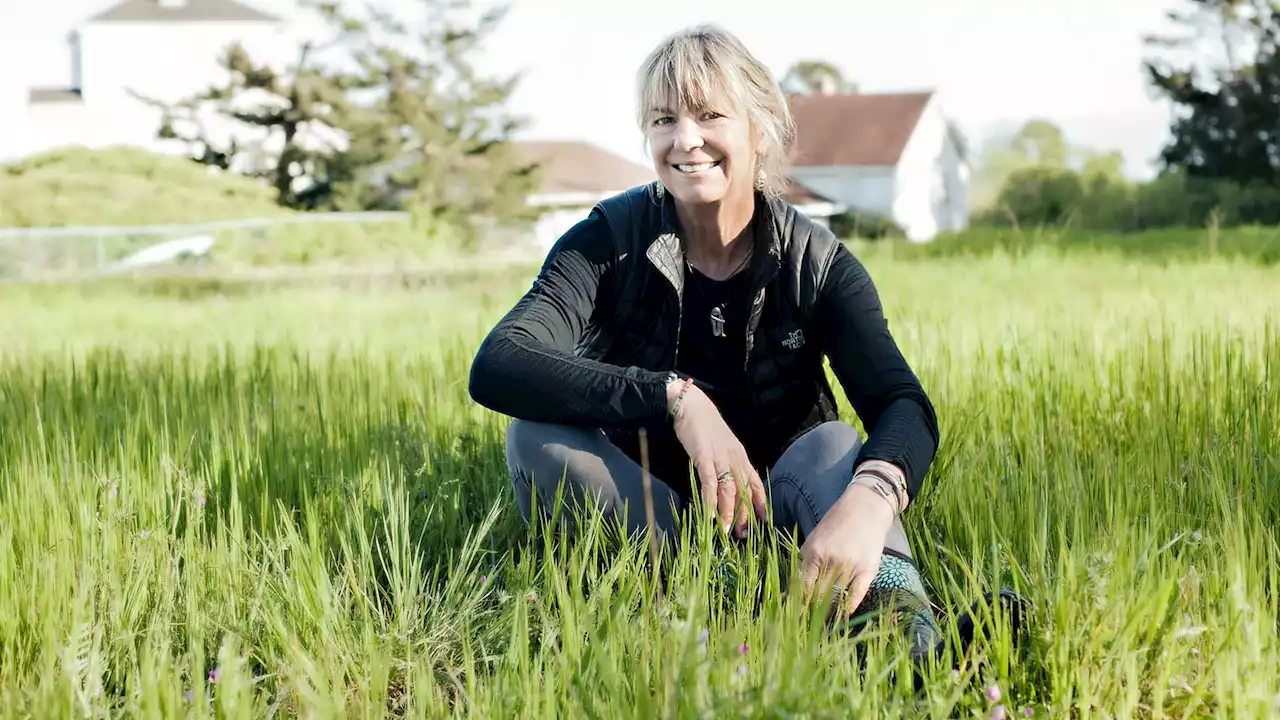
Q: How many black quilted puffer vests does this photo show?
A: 1